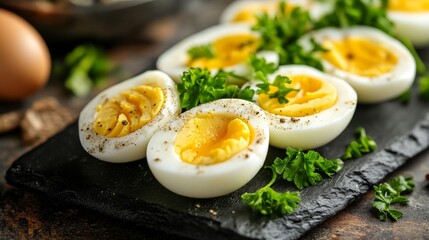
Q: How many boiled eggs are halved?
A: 7